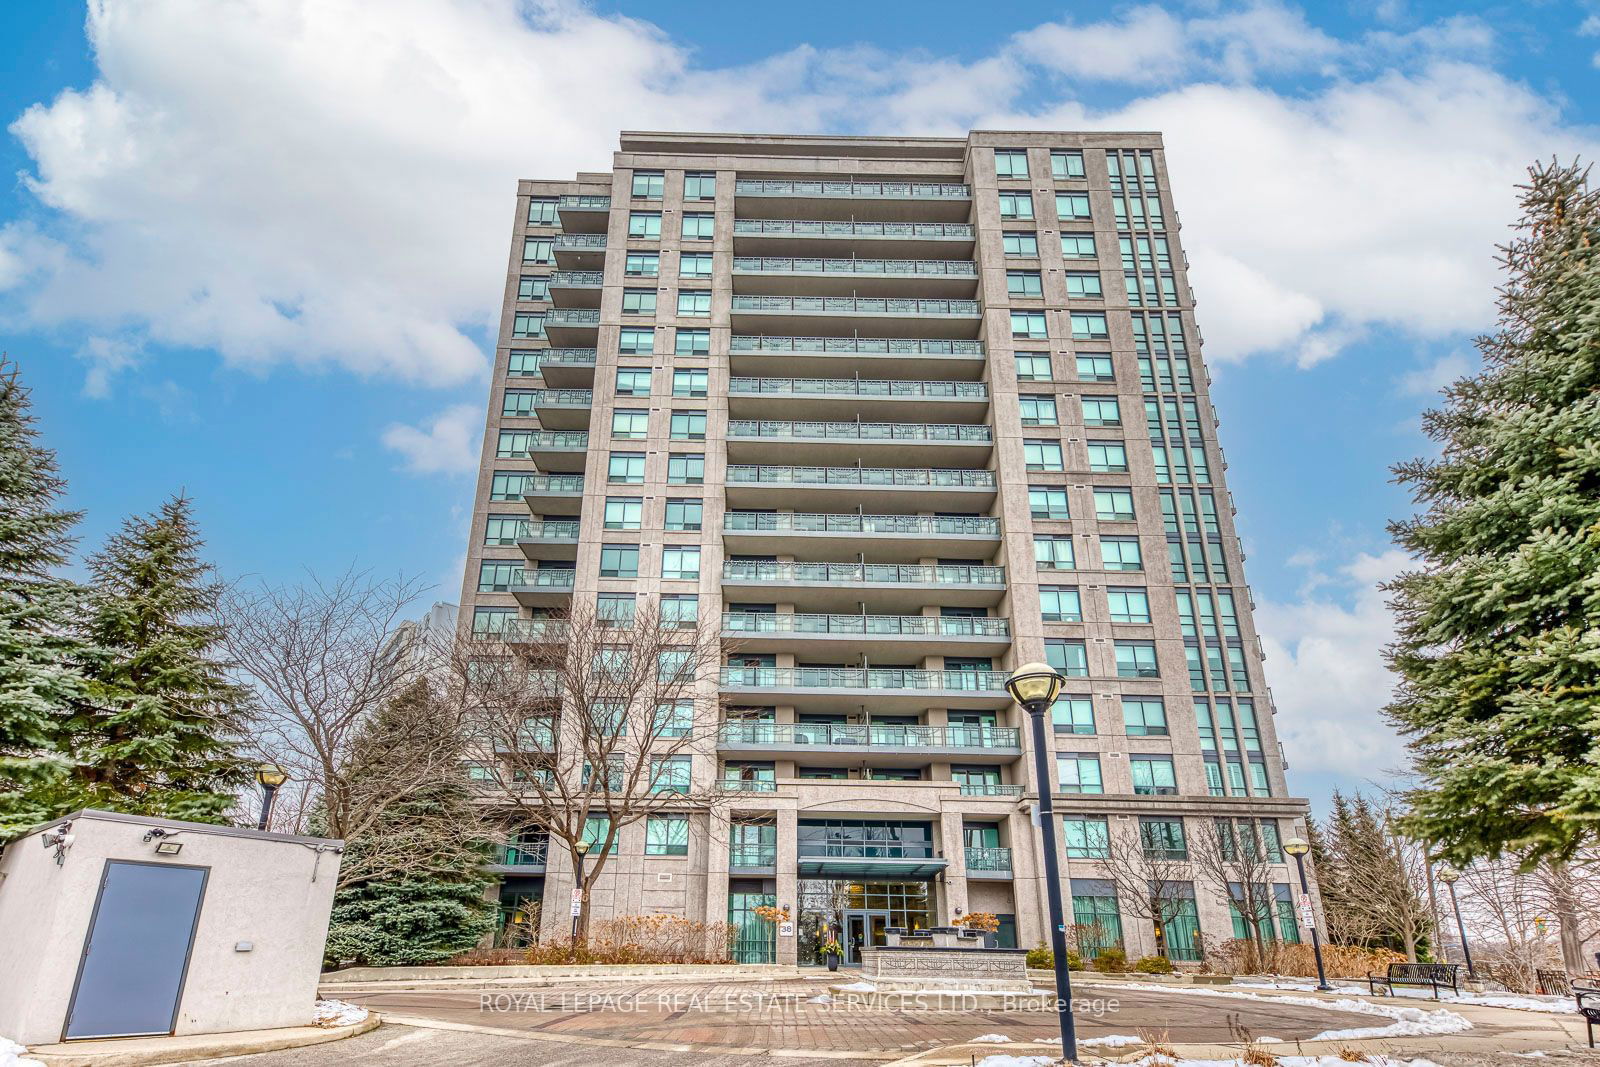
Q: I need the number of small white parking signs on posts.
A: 2